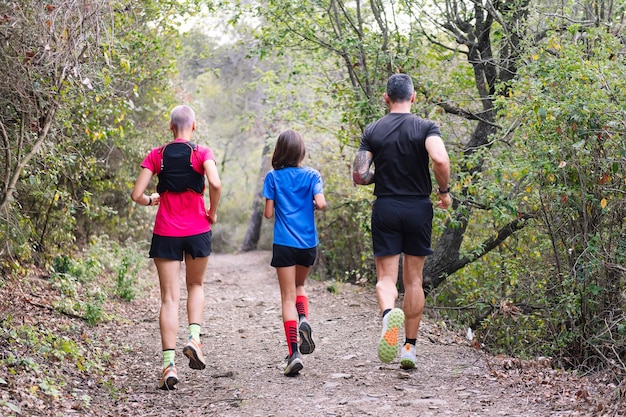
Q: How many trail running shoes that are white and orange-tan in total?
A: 2